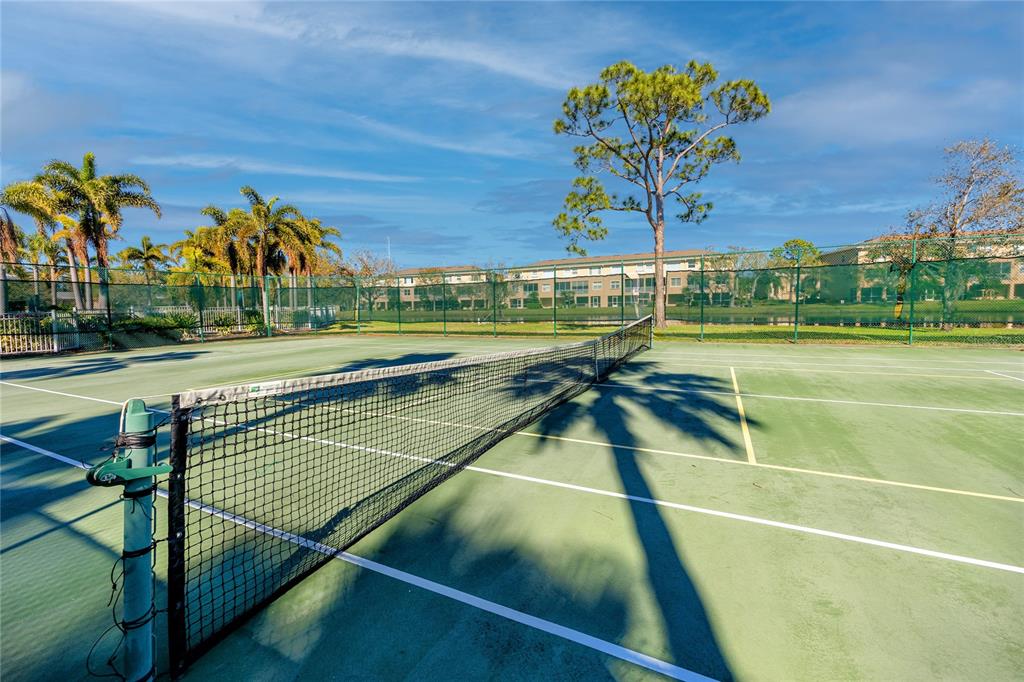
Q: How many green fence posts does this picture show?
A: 13